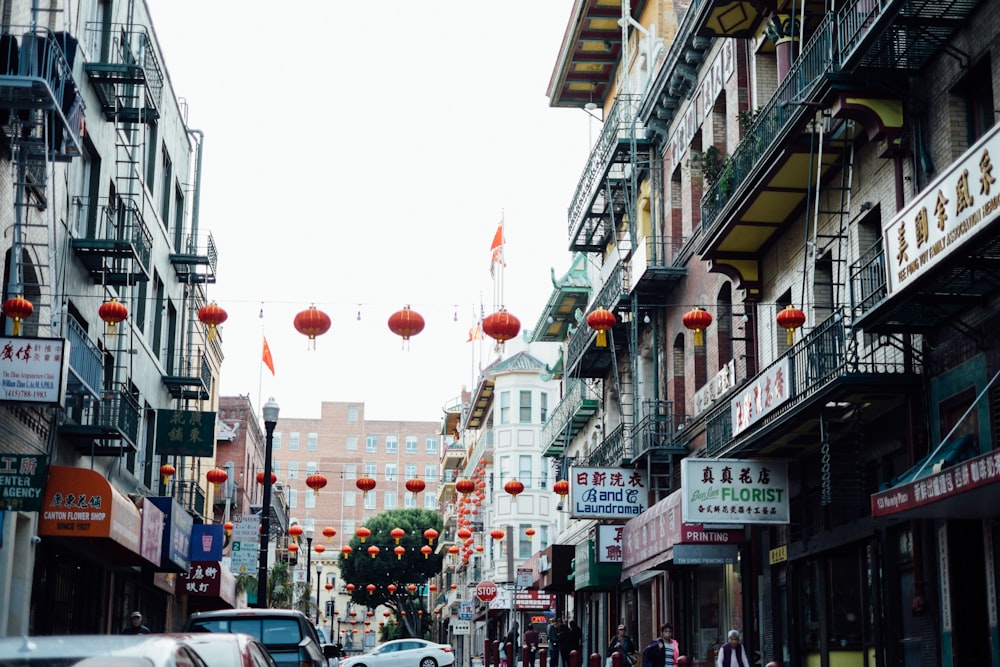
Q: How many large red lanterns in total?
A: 9